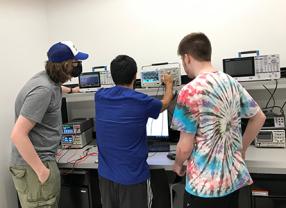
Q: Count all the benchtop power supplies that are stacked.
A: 2